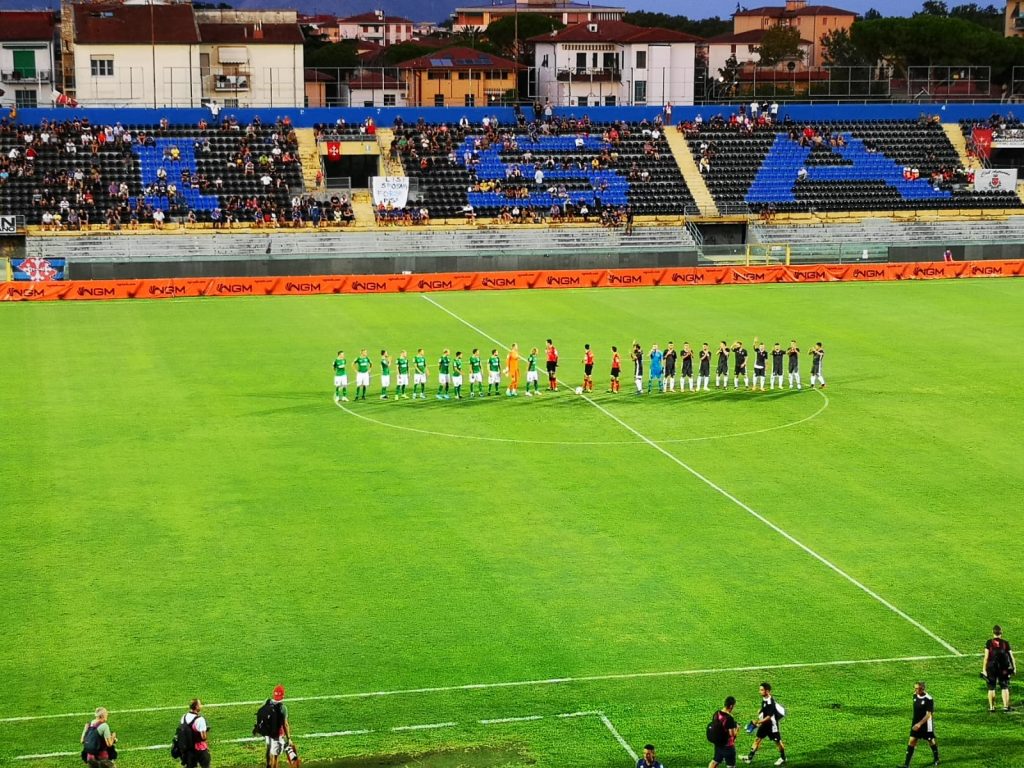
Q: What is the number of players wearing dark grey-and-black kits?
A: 10